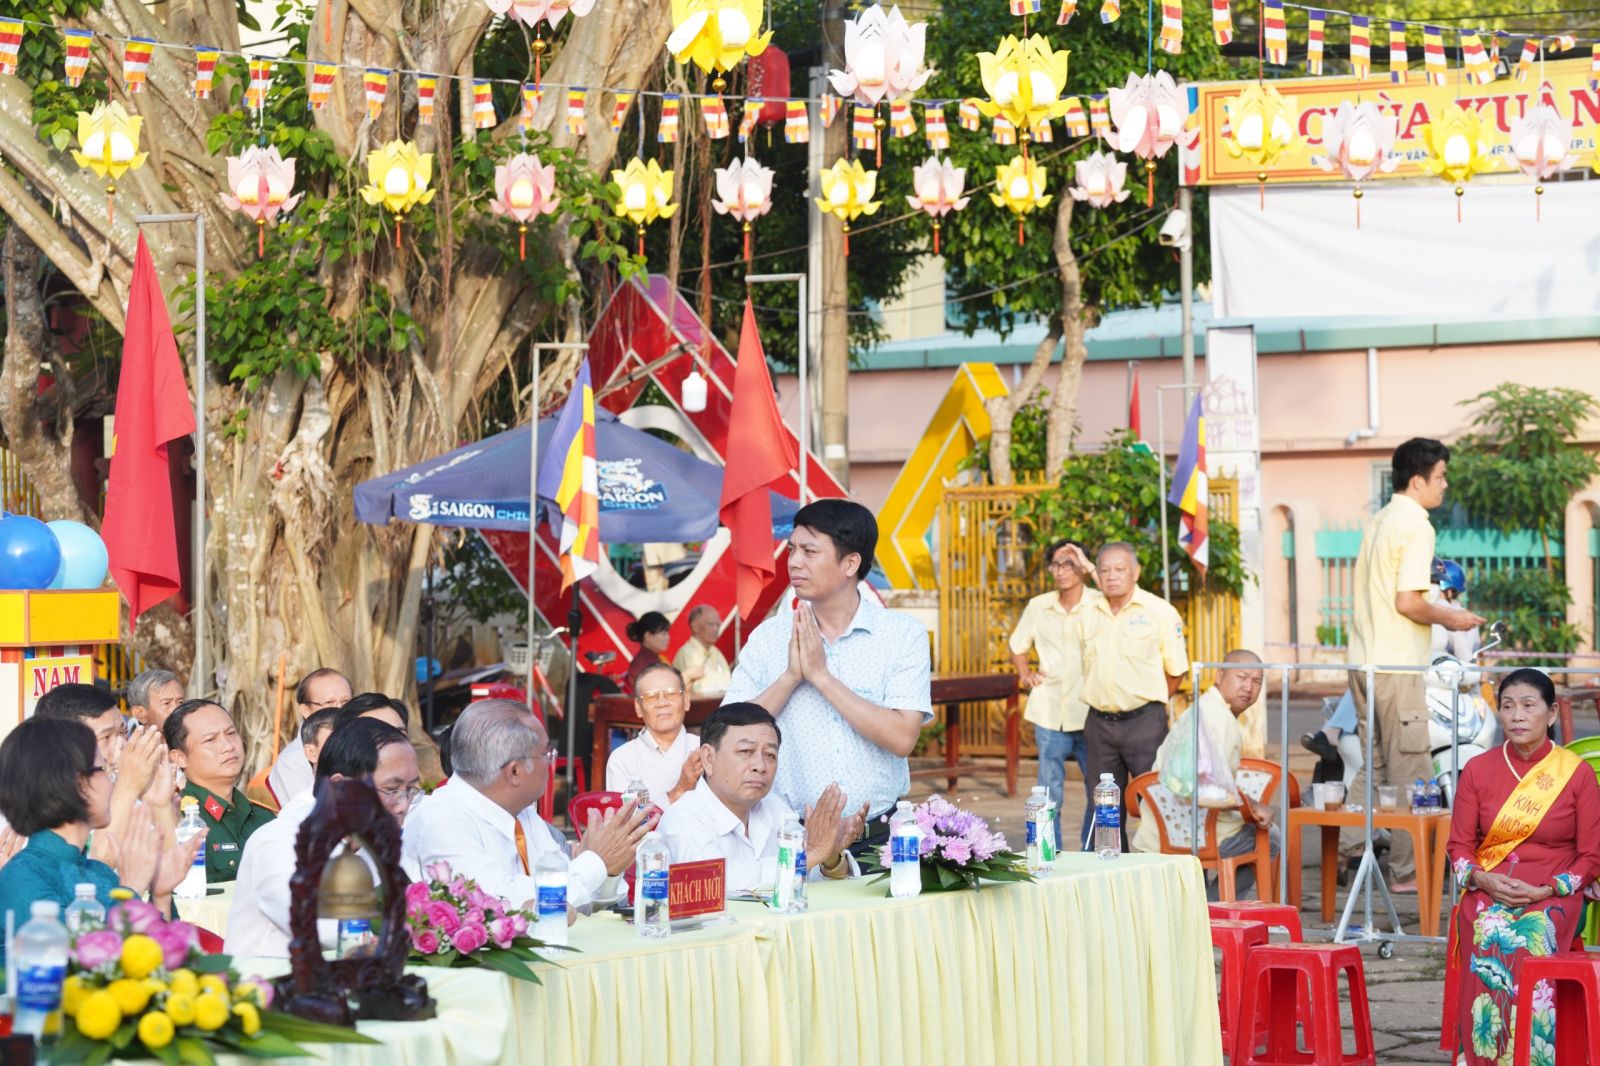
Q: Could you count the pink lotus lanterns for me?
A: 10